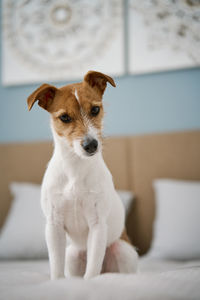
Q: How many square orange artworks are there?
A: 0